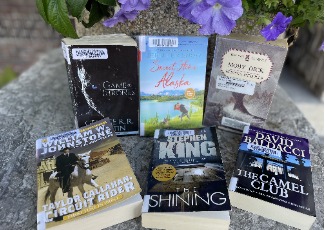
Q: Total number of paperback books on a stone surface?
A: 6